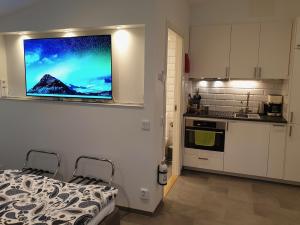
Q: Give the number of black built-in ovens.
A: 1